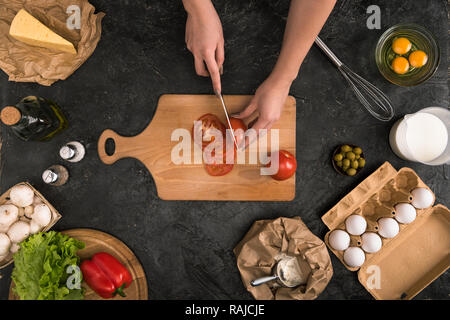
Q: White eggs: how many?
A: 7